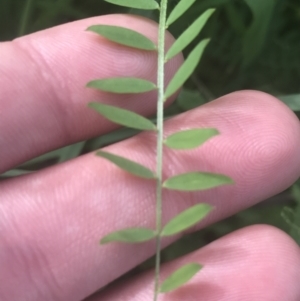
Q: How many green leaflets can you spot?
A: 13